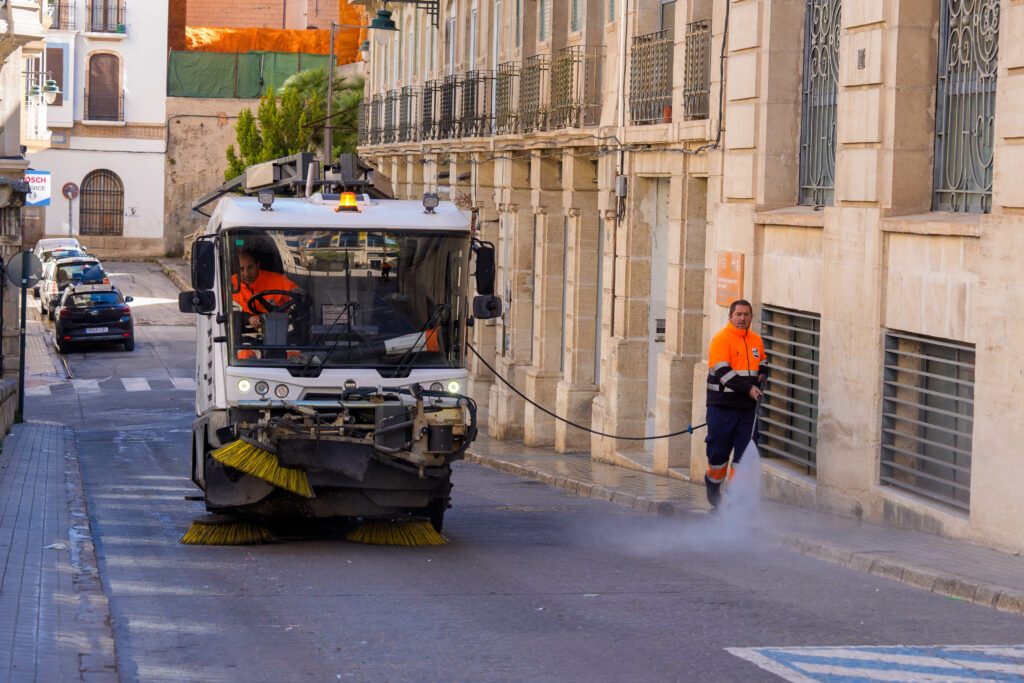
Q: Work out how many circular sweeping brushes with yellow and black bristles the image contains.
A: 3